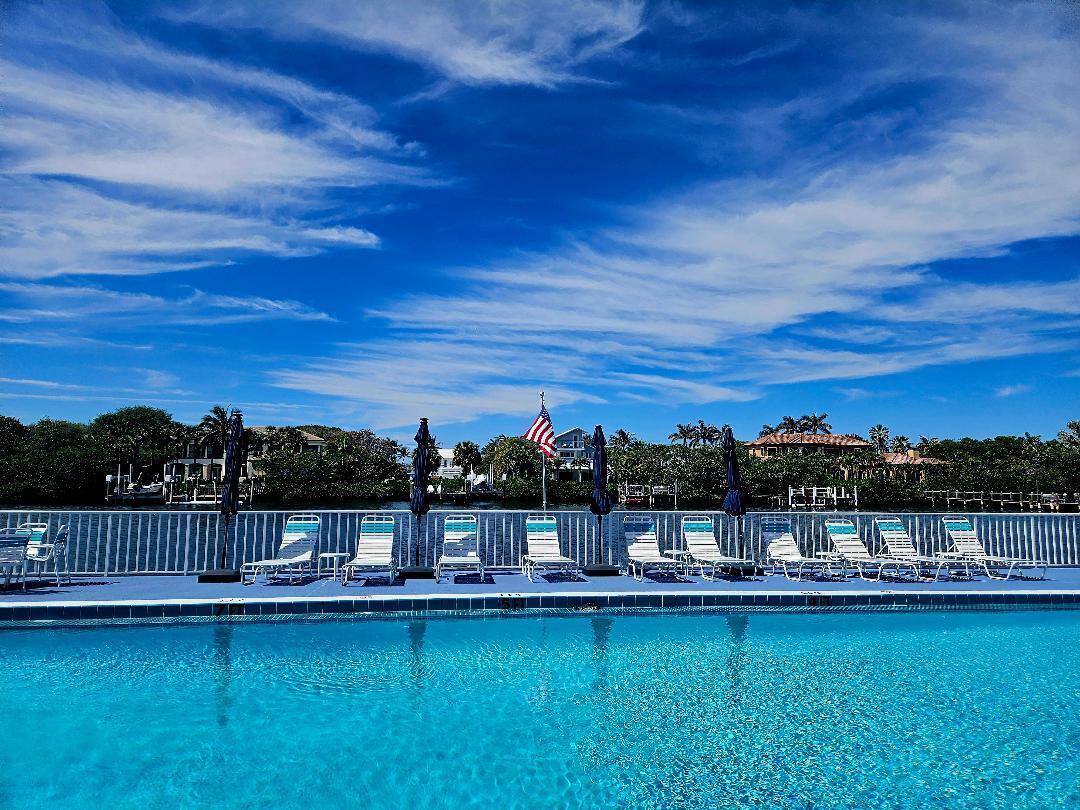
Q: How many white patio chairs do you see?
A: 13